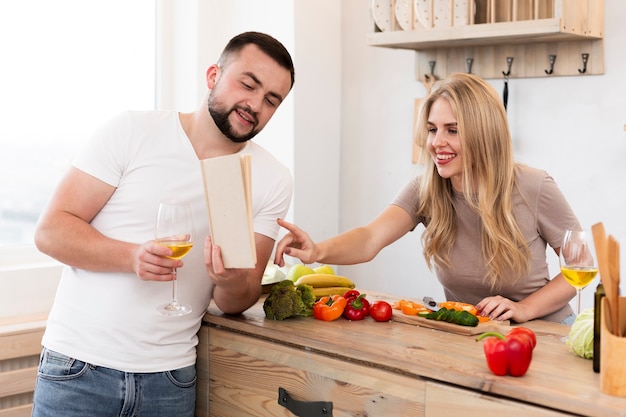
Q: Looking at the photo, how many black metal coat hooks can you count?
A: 5